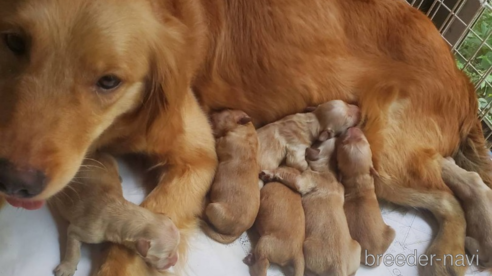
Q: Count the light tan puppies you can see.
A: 7